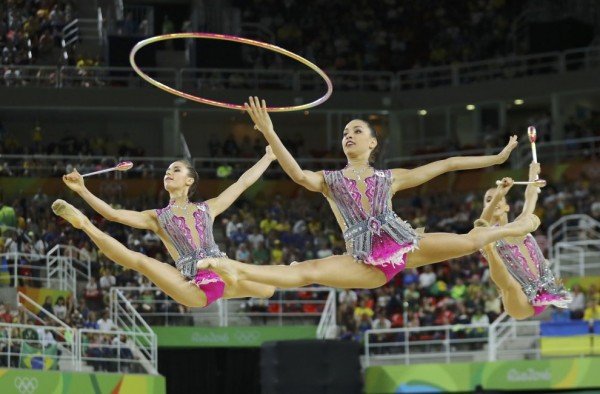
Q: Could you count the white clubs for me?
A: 3